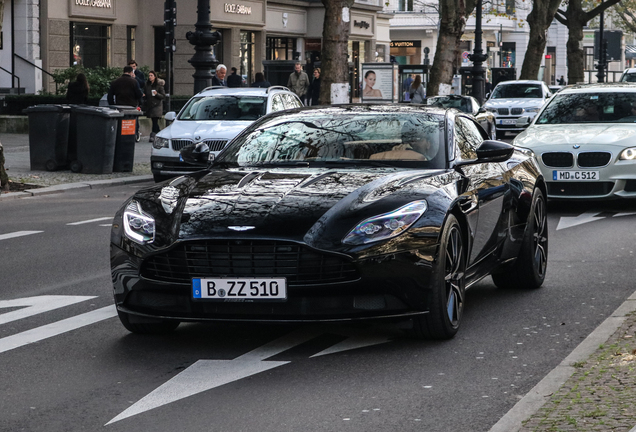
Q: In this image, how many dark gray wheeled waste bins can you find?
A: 3